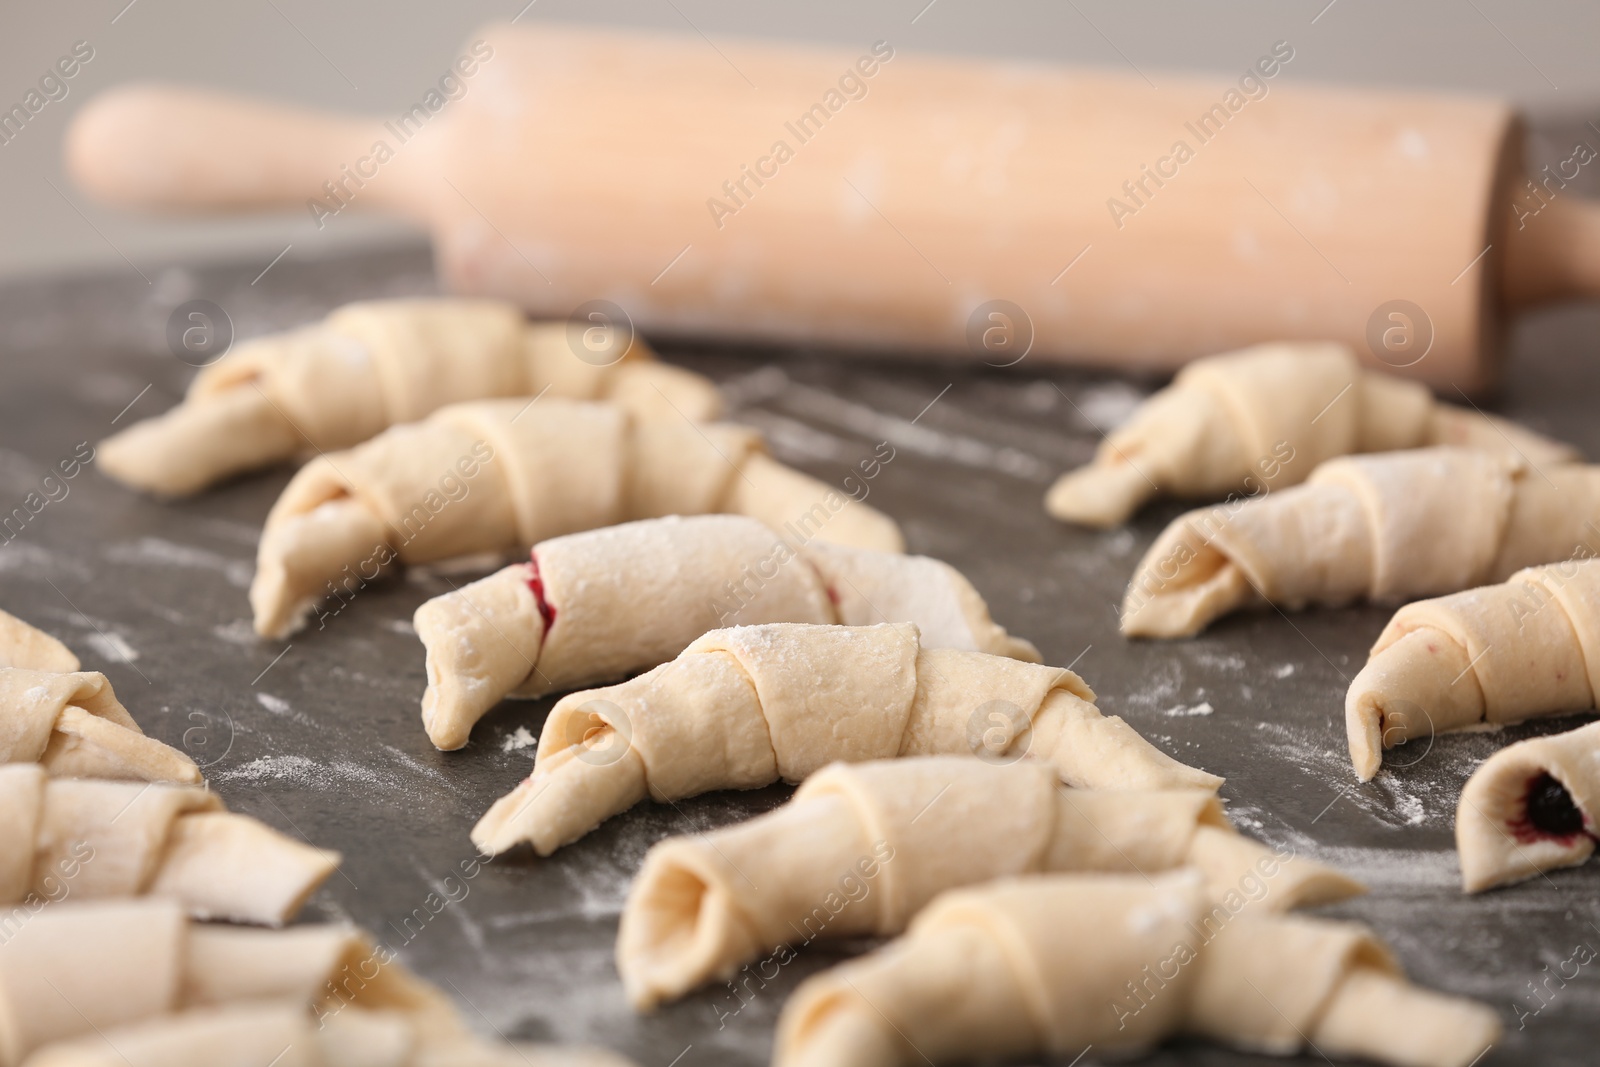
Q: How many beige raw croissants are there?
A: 15